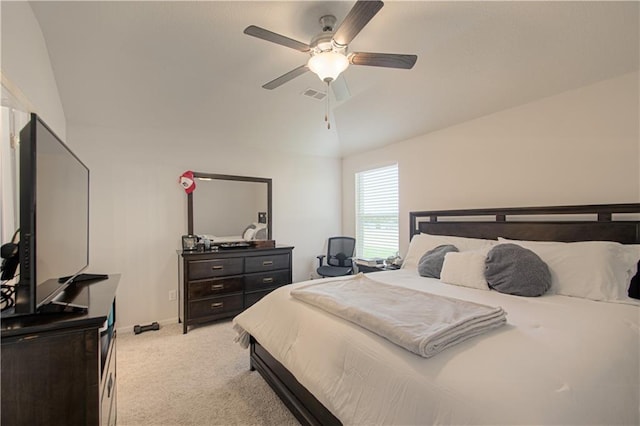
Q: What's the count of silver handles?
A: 5